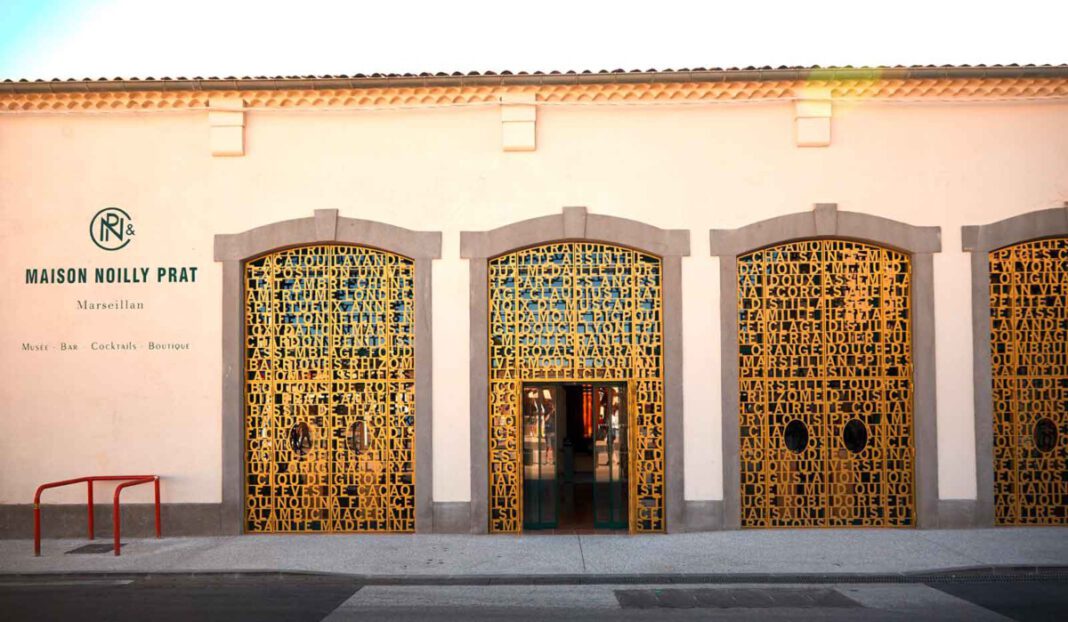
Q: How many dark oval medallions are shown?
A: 5